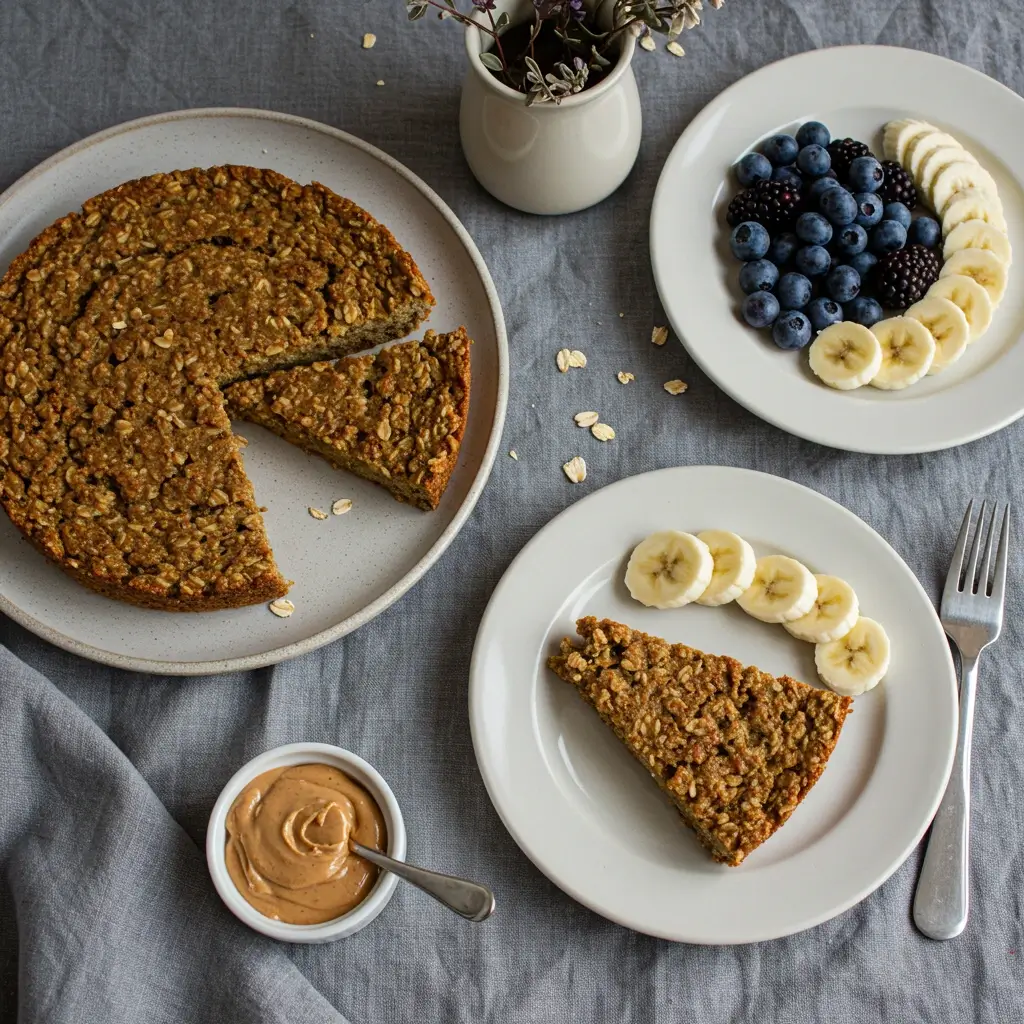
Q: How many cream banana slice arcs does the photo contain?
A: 2